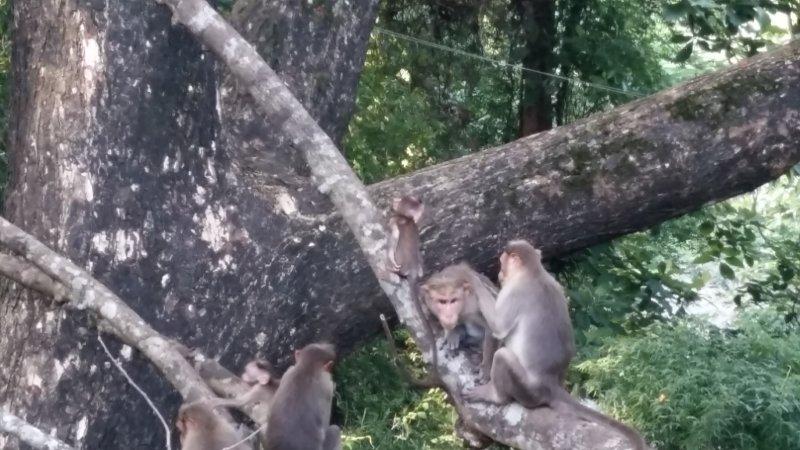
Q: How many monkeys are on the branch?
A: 6